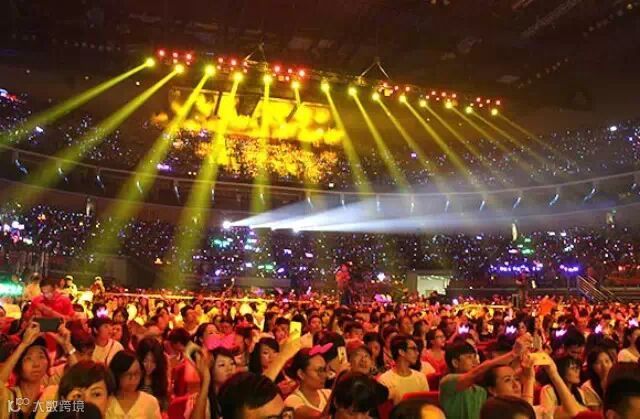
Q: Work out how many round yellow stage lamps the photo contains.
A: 14